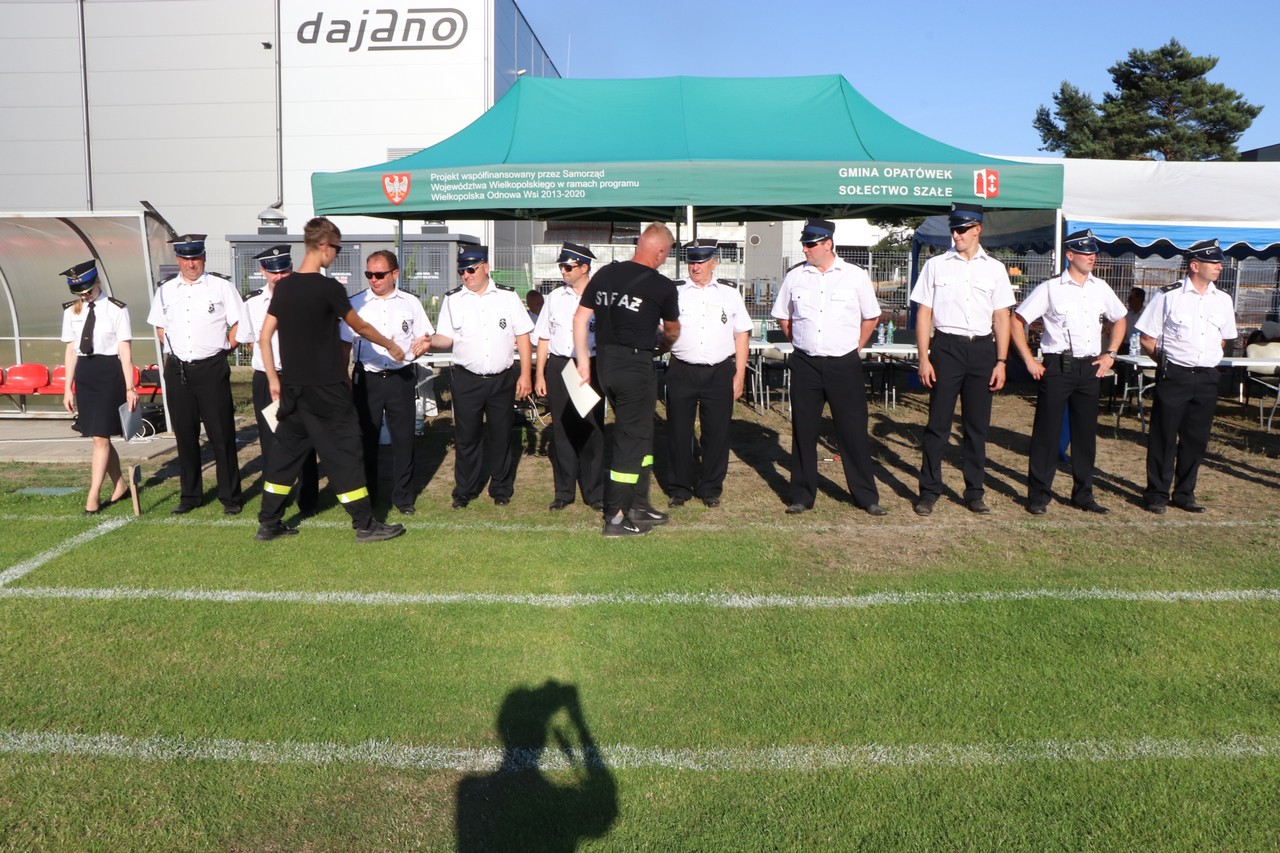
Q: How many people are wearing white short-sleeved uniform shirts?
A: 11